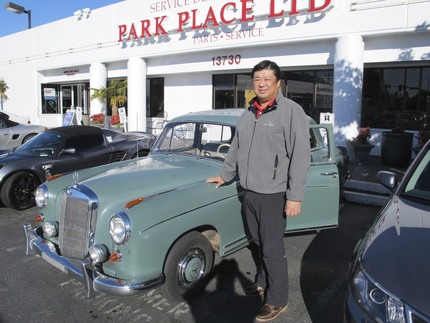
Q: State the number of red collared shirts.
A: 1